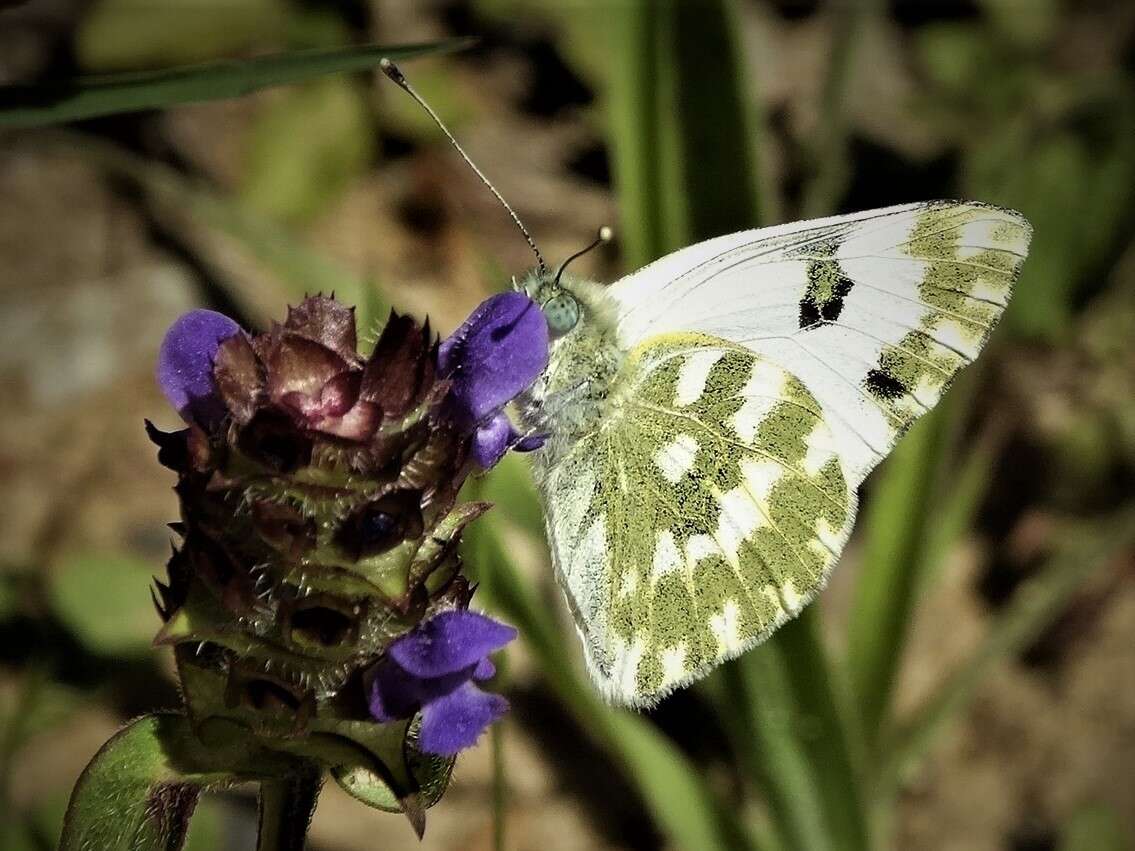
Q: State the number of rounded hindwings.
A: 1